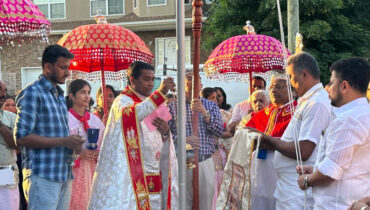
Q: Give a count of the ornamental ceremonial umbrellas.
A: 3